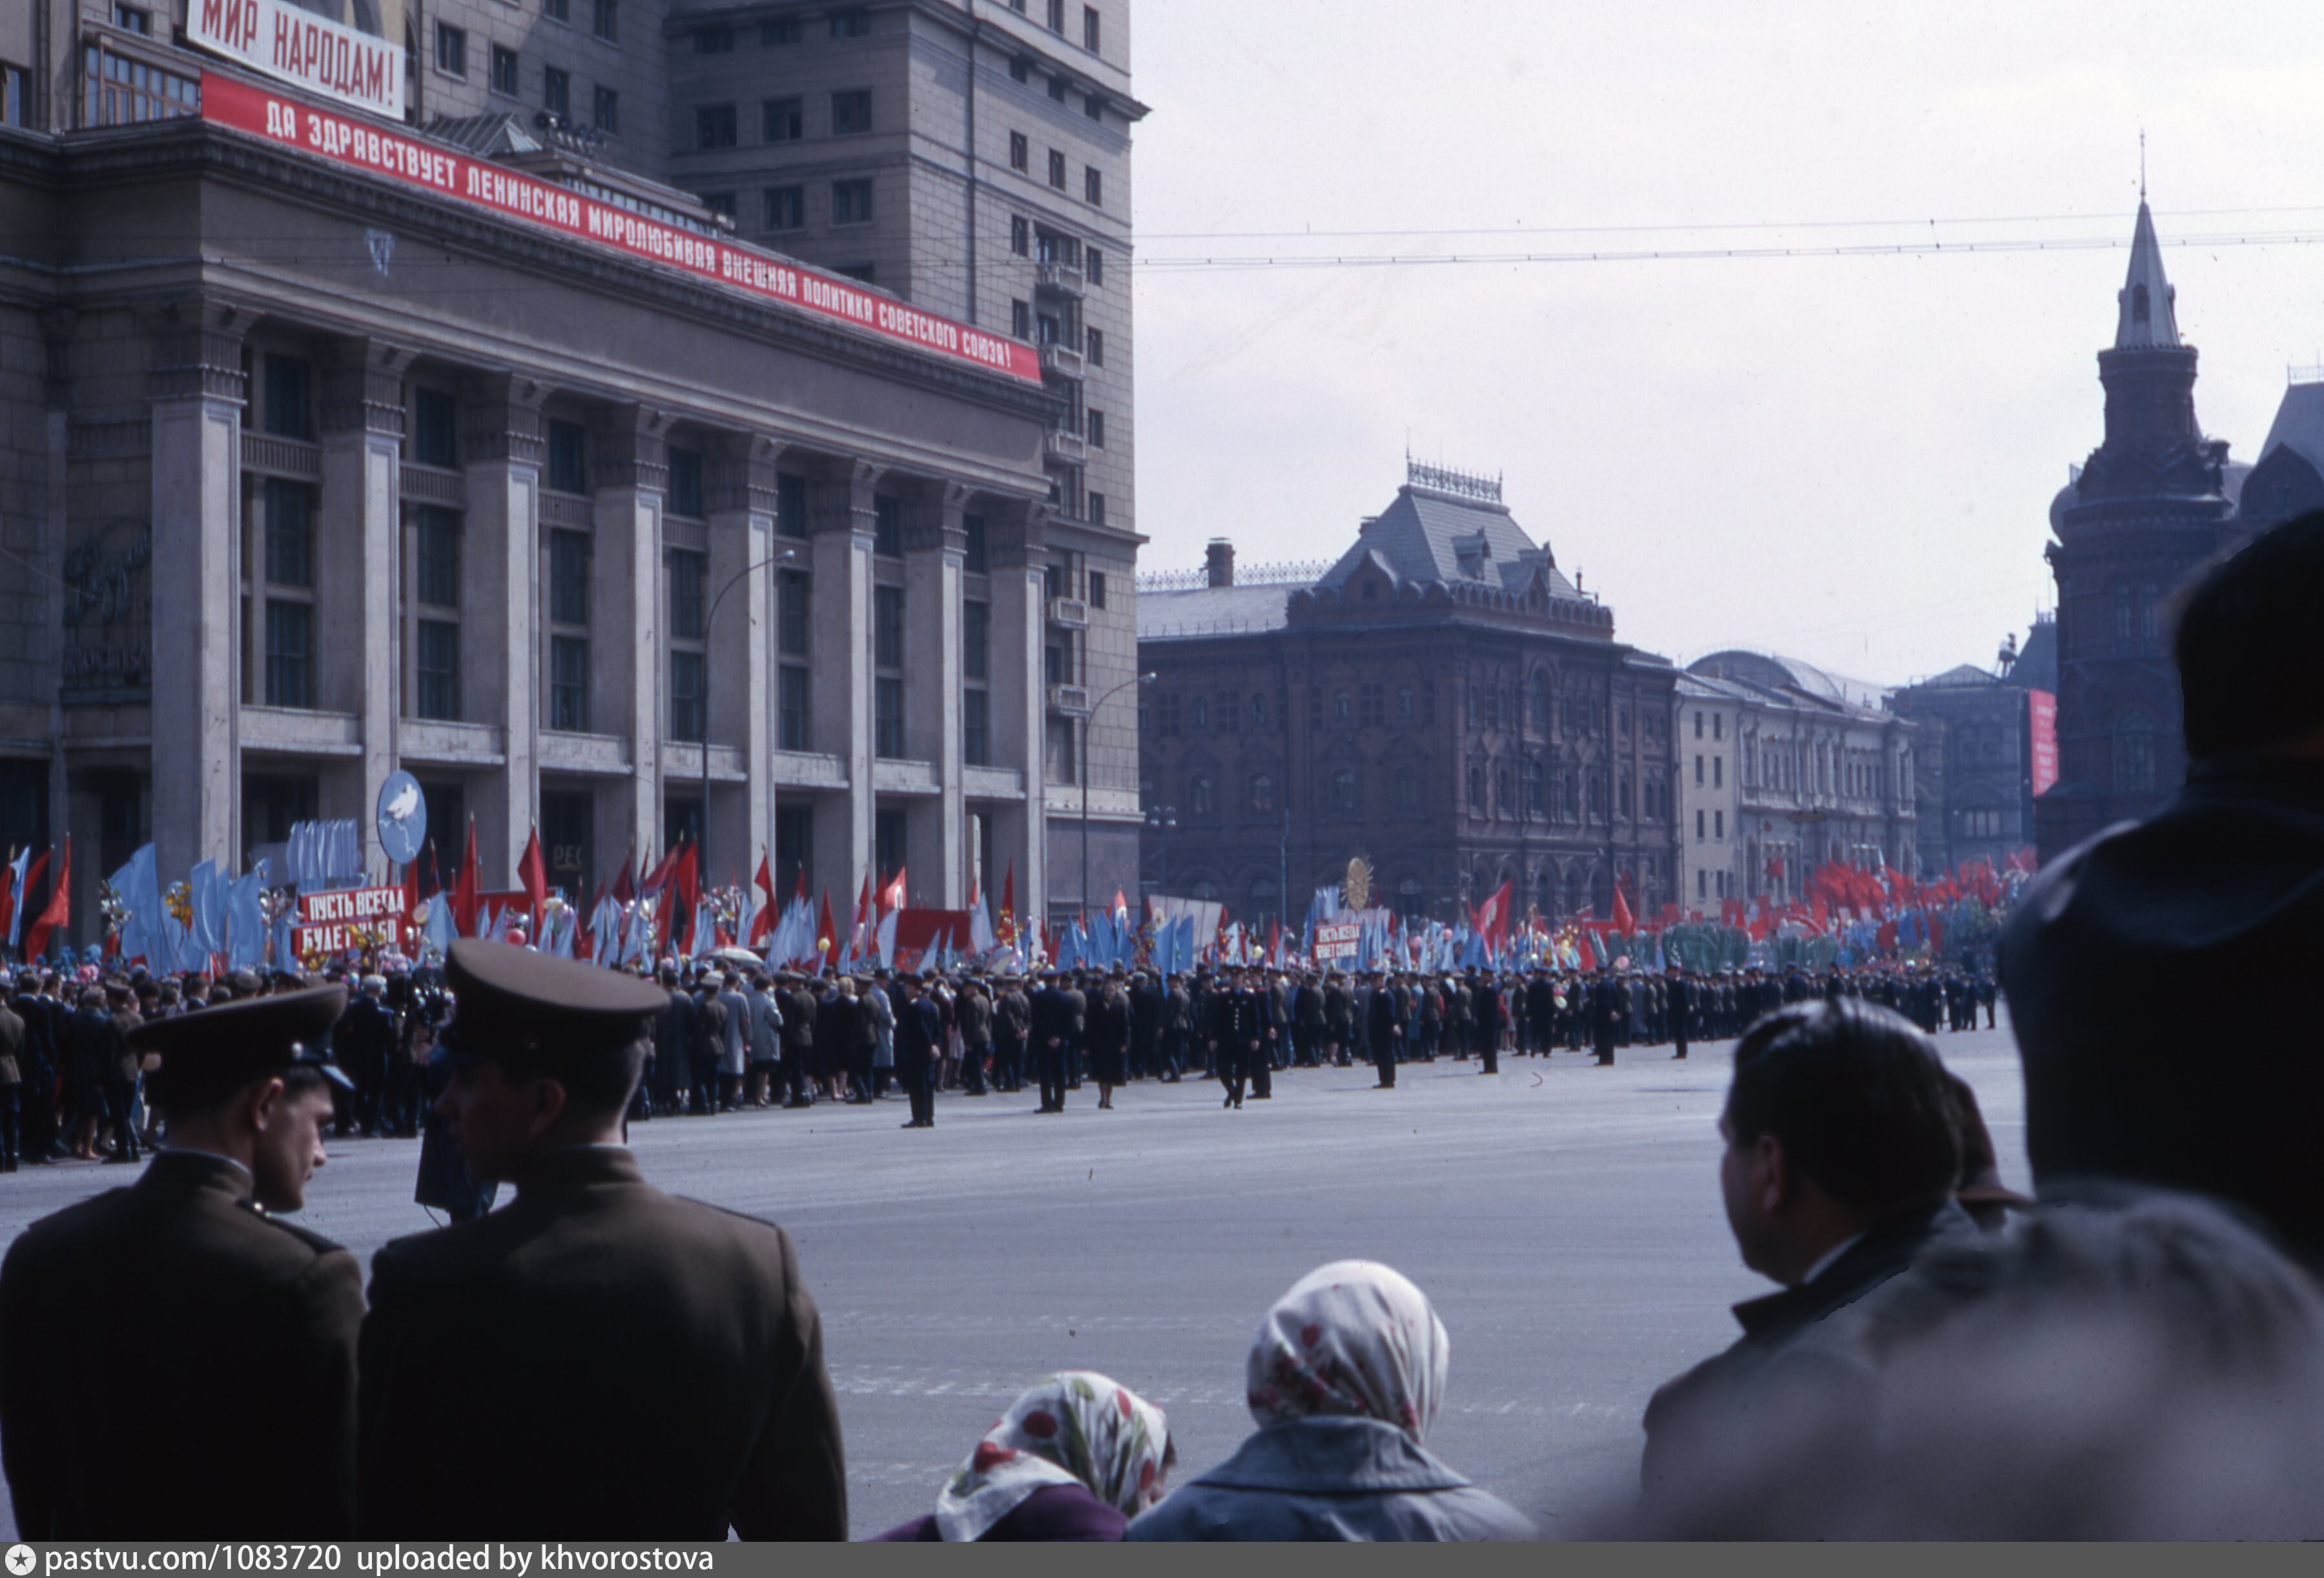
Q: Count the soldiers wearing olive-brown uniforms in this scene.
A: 2